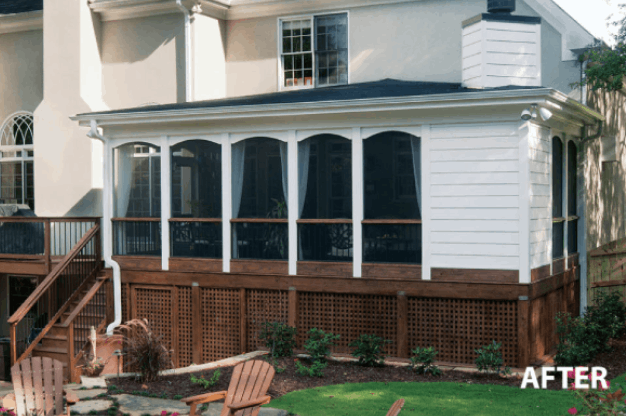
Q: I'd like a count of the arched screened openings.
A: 7